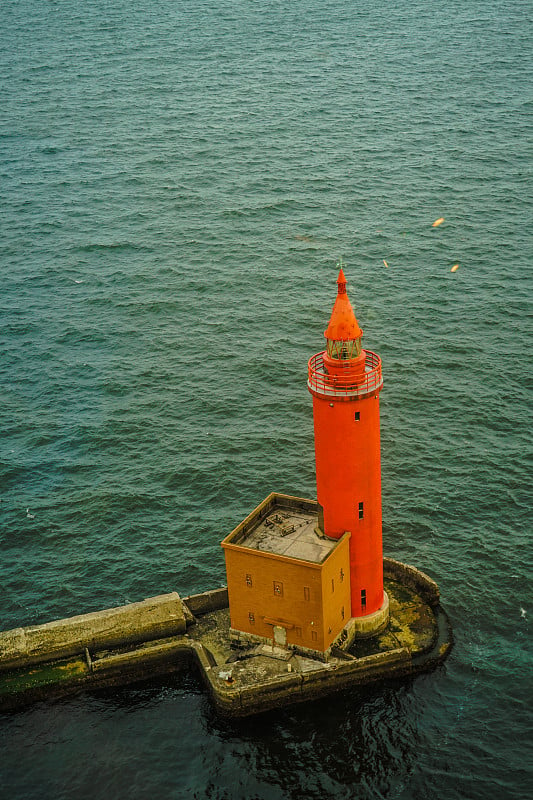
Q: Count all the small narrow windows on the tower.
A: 3